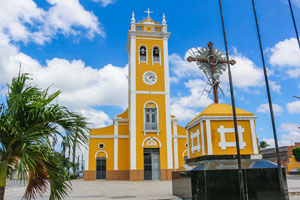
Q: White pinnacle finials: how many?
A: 2